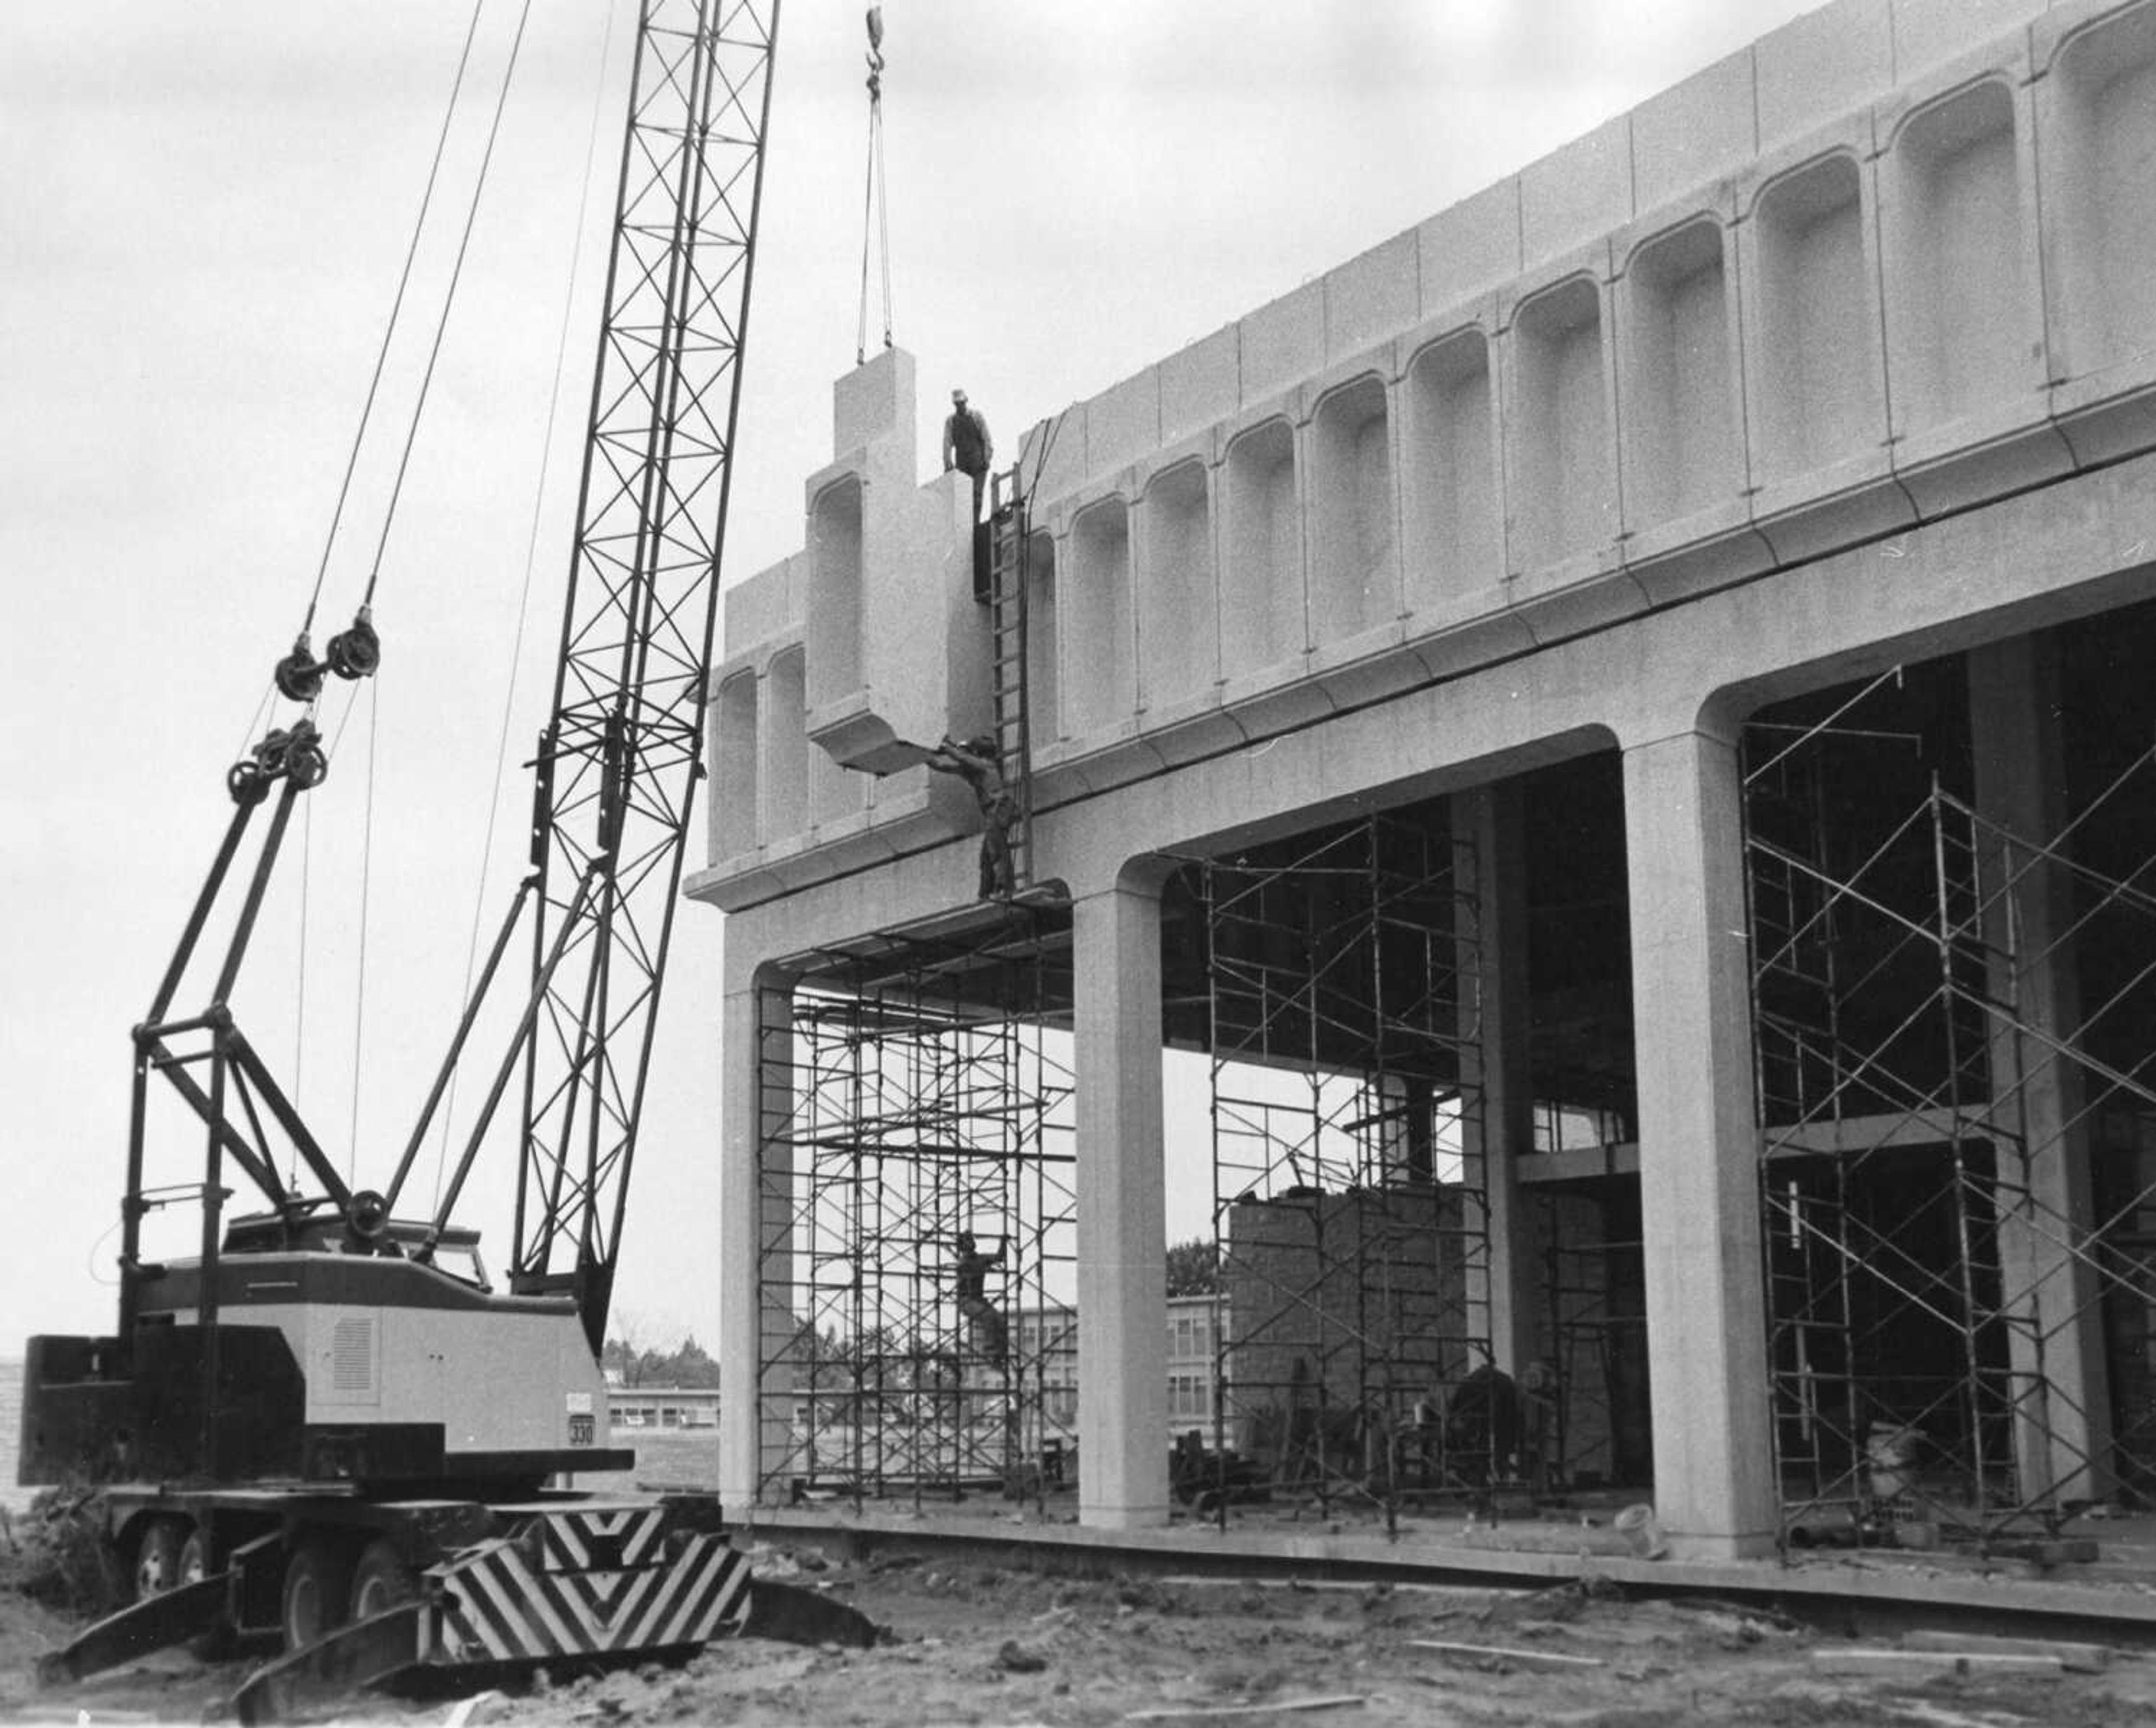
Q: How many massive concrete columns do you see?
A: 5